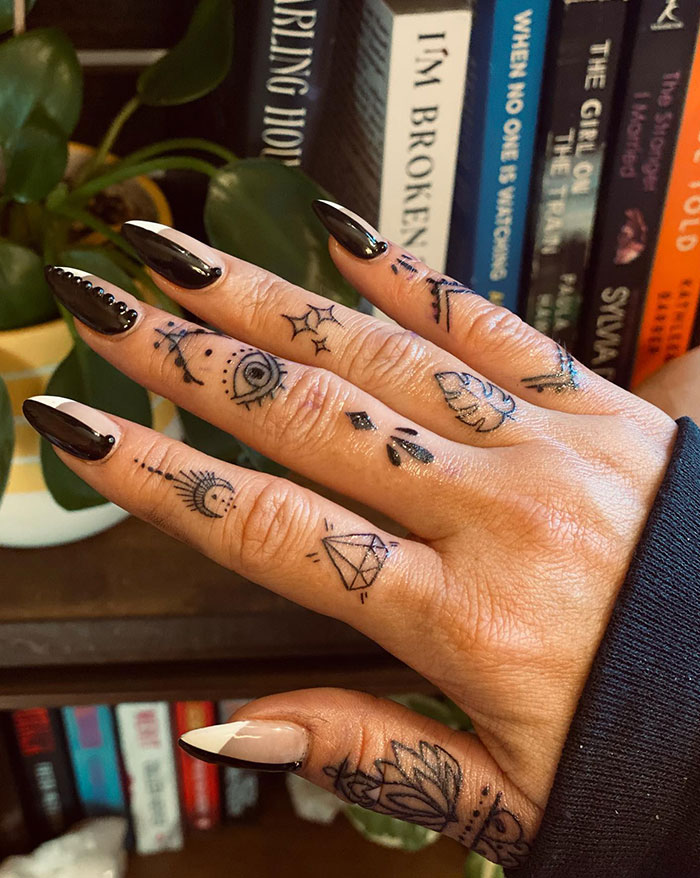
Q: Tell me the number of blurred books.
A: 5